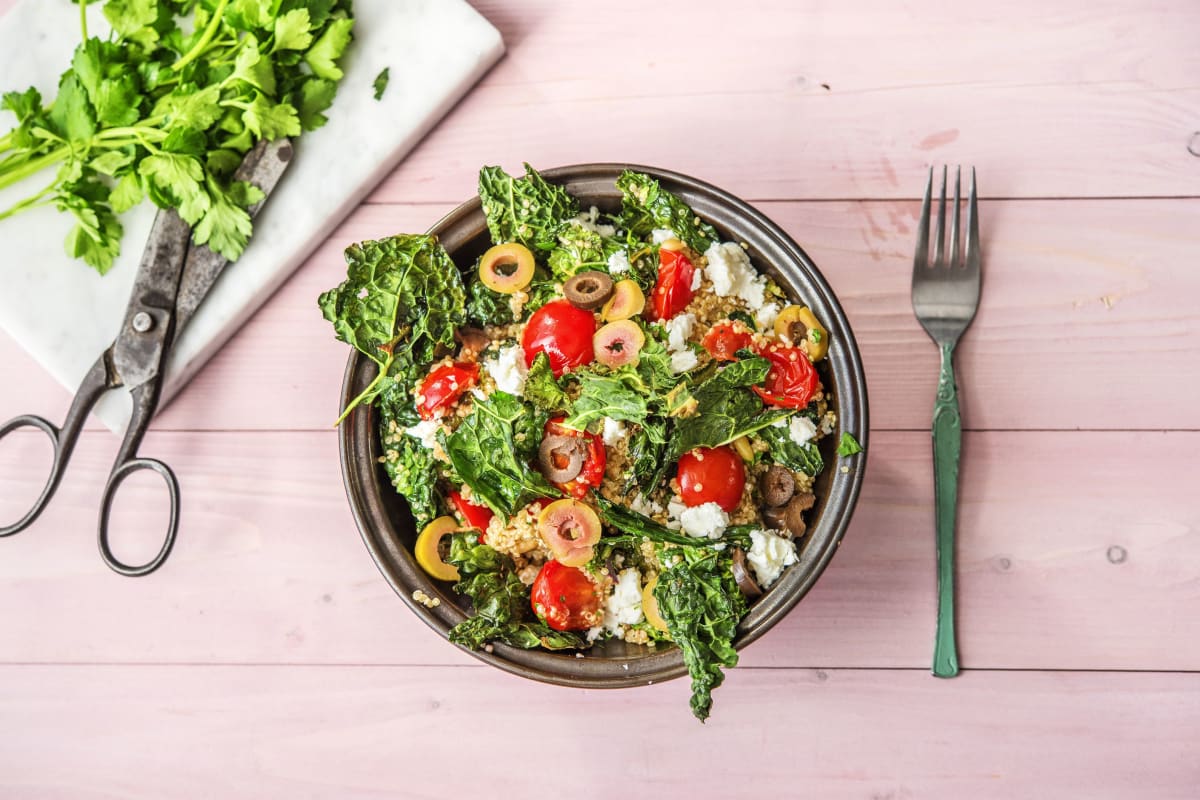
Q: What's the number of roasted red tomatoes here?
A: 9